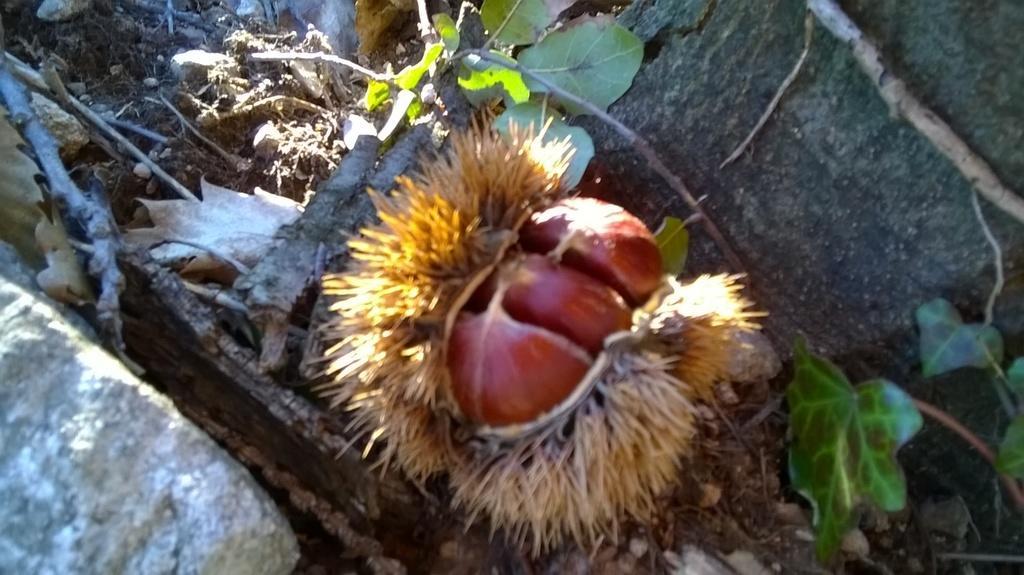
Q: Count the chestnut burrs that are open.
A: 1